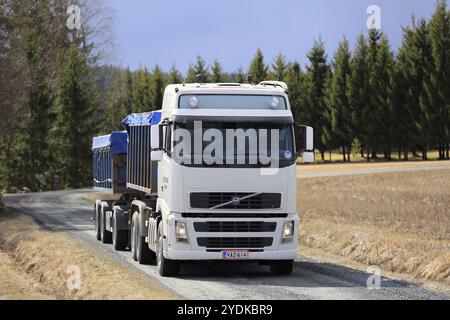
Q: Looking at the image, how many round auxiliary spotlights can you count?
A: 2